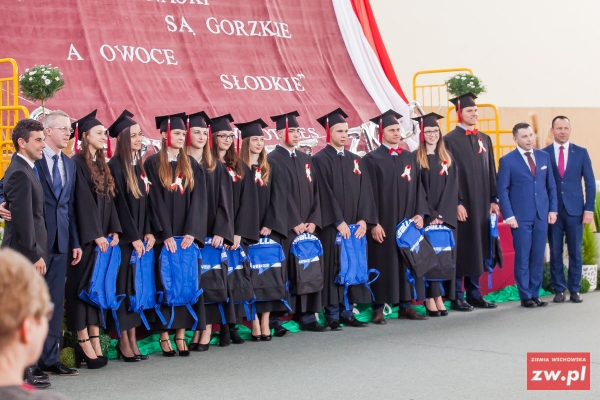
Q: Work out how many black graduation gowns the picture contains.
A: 11